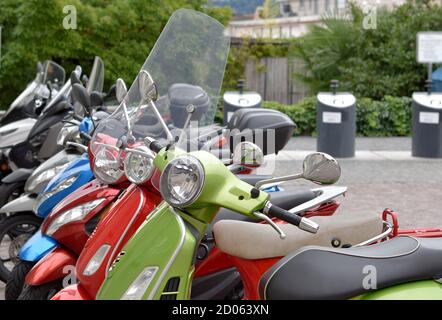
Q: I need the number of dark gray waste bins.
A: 3